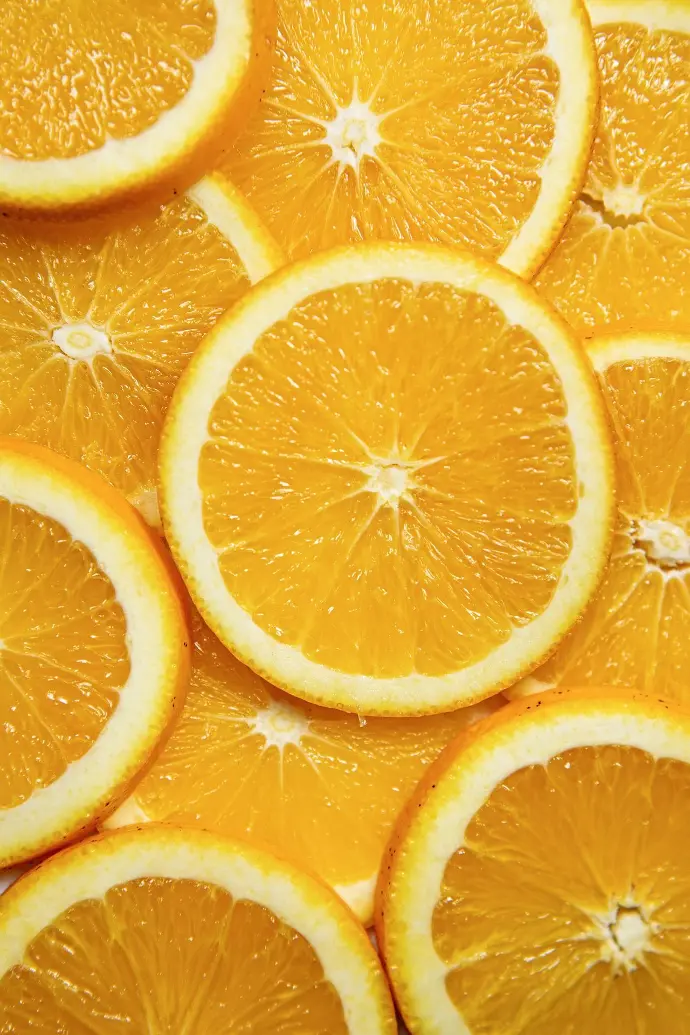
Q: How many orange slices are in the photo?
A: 10